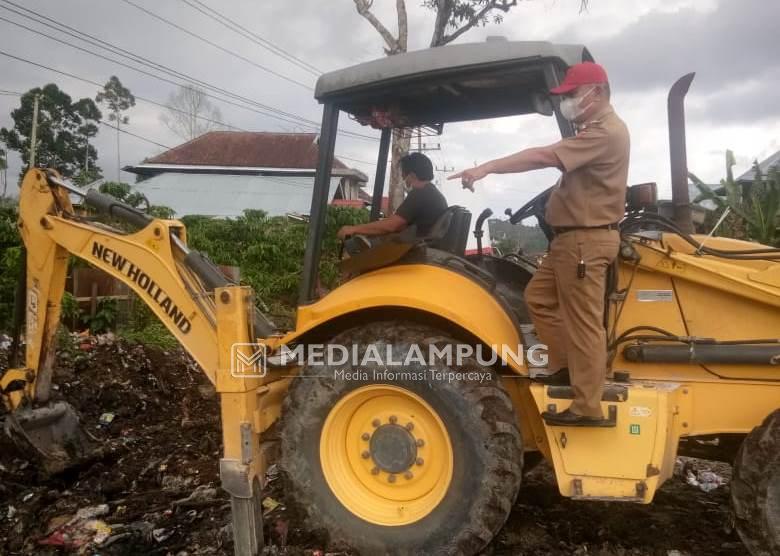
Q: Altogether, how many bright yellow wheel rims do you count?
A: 1